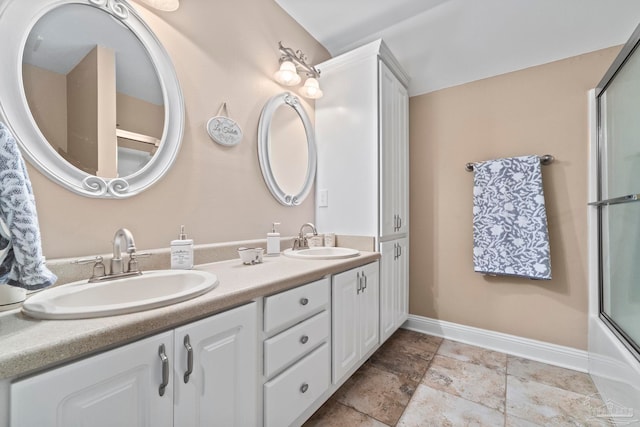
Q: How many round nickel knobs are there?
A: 3